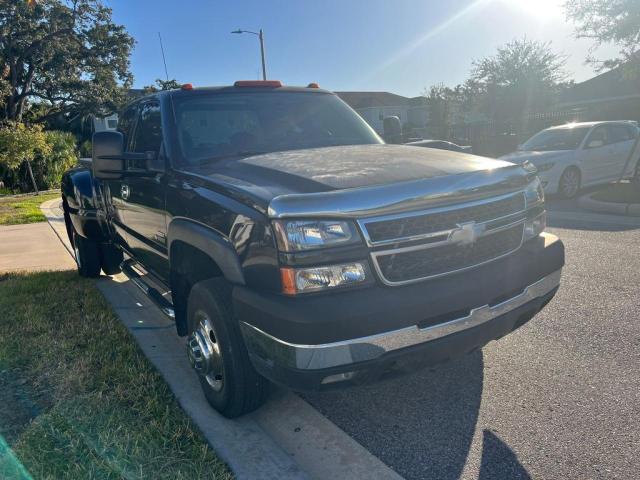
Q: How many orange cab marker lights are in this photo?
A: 3